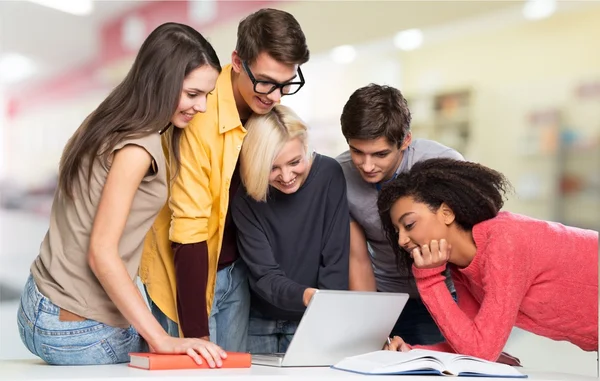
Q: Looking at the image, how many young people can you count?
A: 5